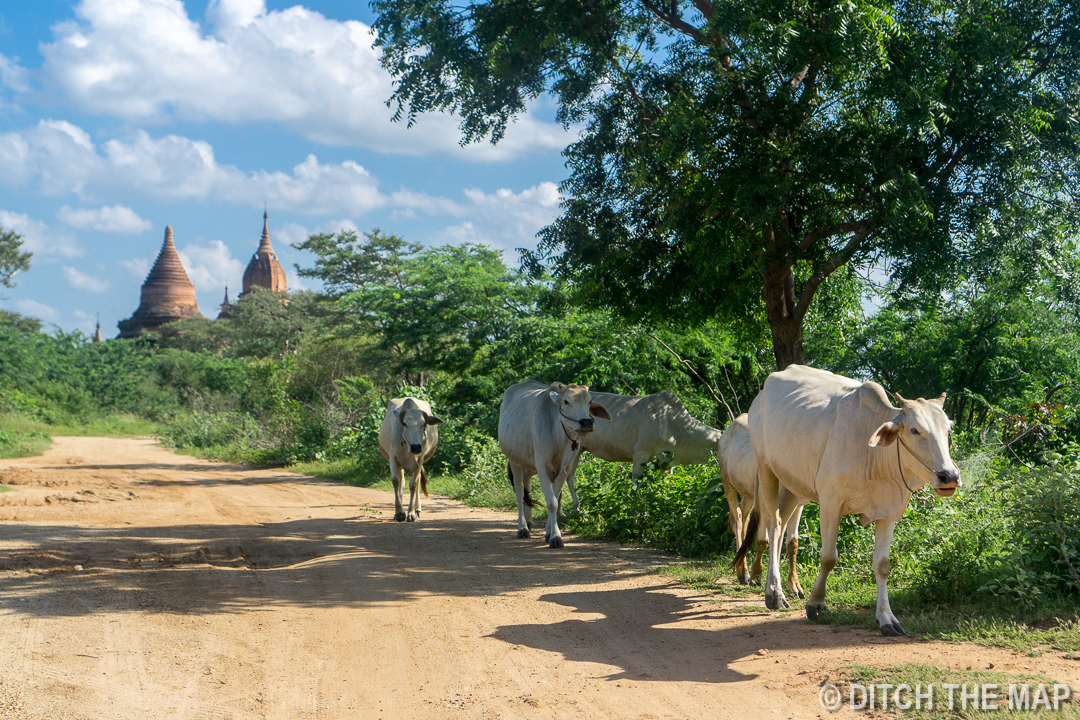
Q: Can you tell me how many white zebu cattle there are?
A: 5